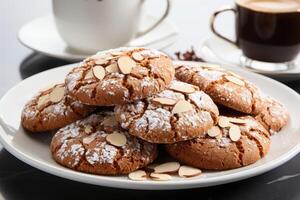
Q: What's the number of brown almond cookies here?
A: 7